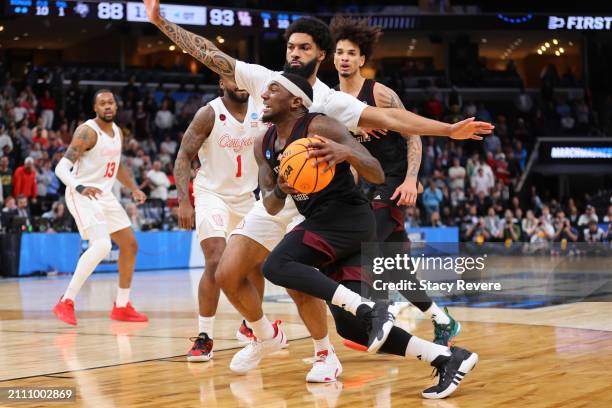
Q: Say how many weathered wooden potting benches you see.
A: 0